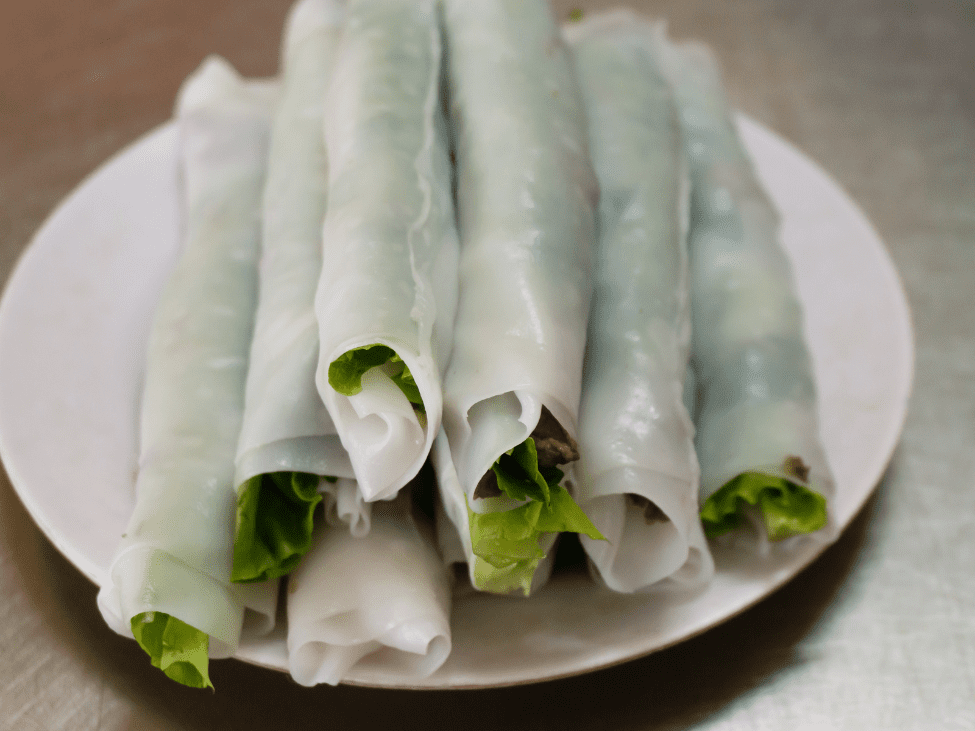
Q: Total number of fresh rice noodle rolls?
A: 7